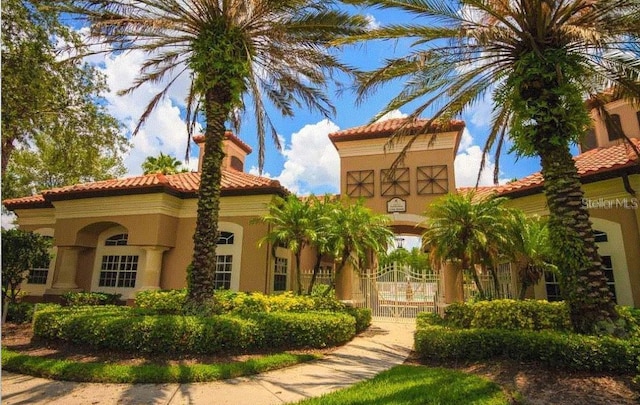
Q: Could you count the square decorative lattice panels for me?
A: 3